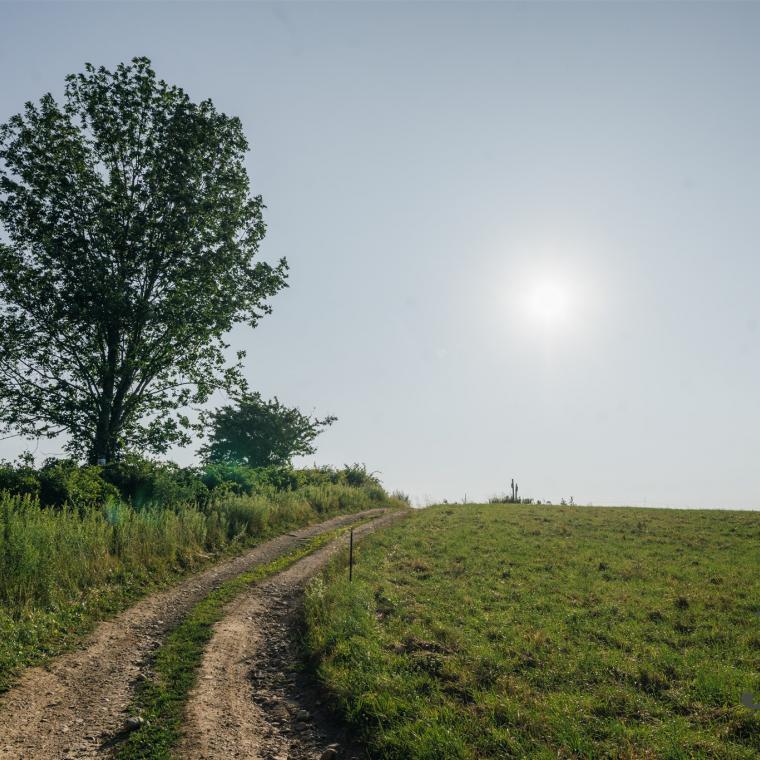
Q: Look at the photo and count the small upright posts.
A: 1